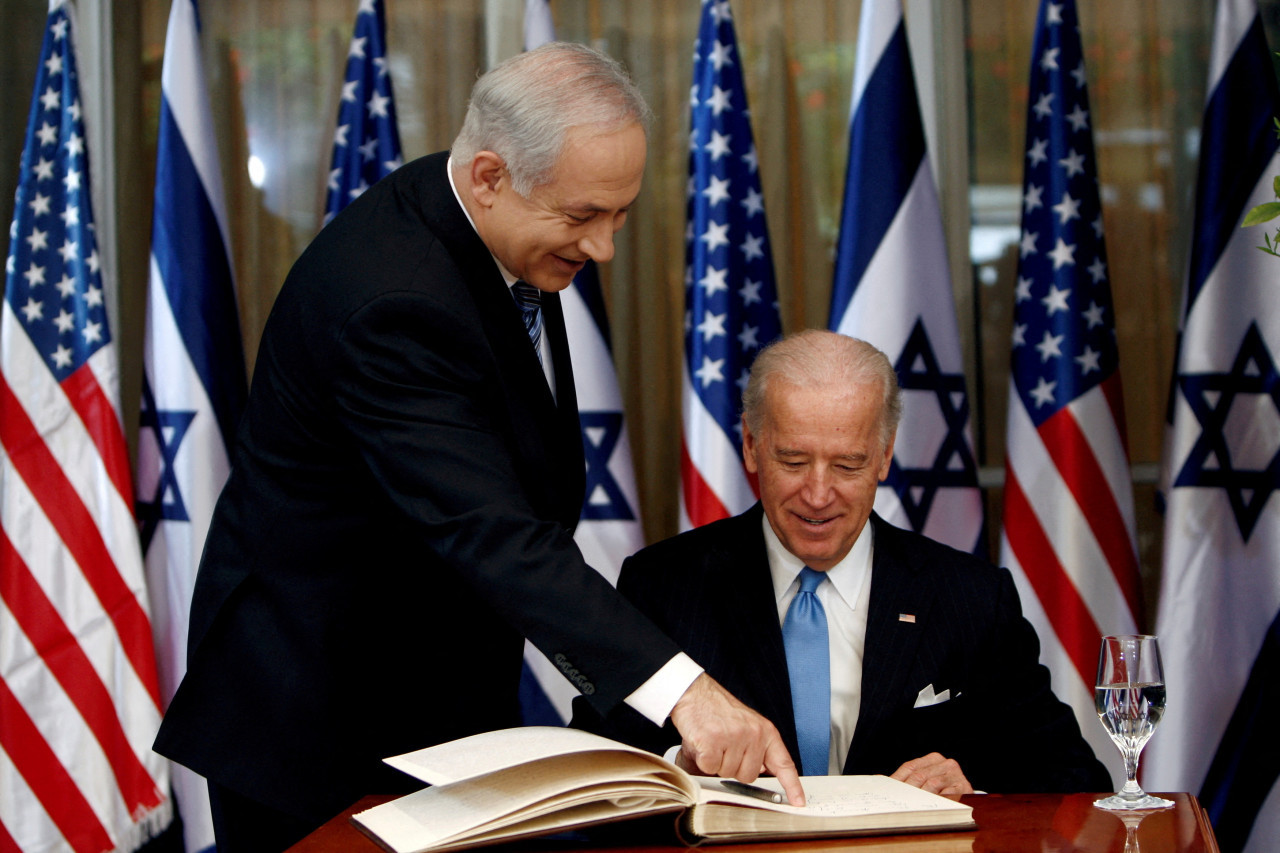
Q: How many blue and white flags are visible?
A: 4